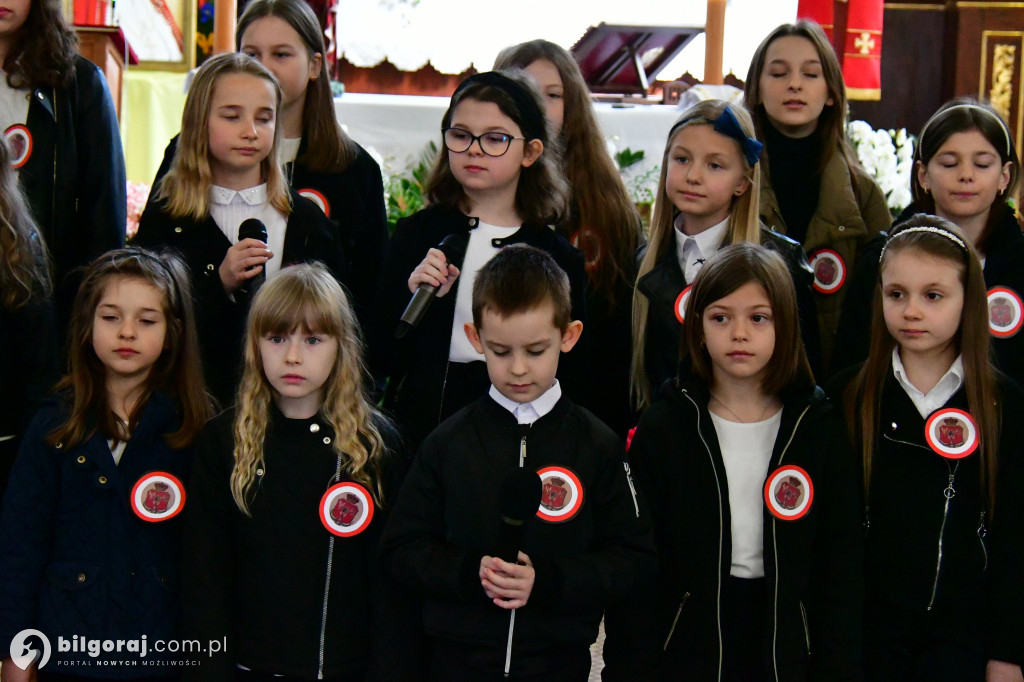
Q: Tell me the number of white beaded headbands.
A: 2